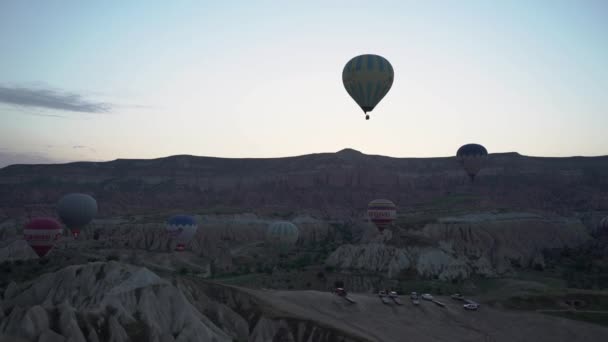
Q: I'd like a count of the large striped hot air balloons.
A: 1